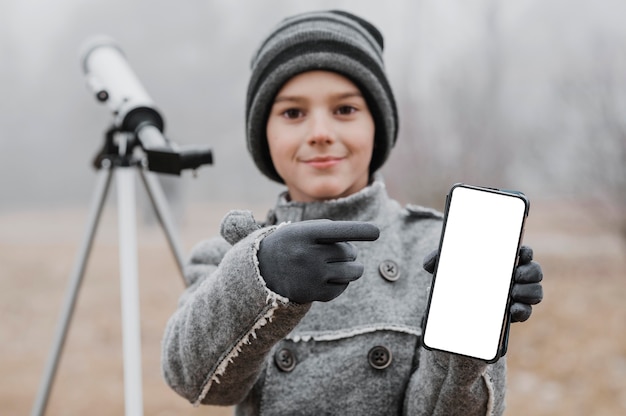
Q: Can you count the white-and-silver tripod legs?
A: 3